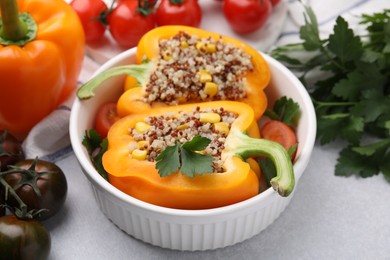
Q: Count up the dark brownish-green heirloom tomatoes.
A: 3